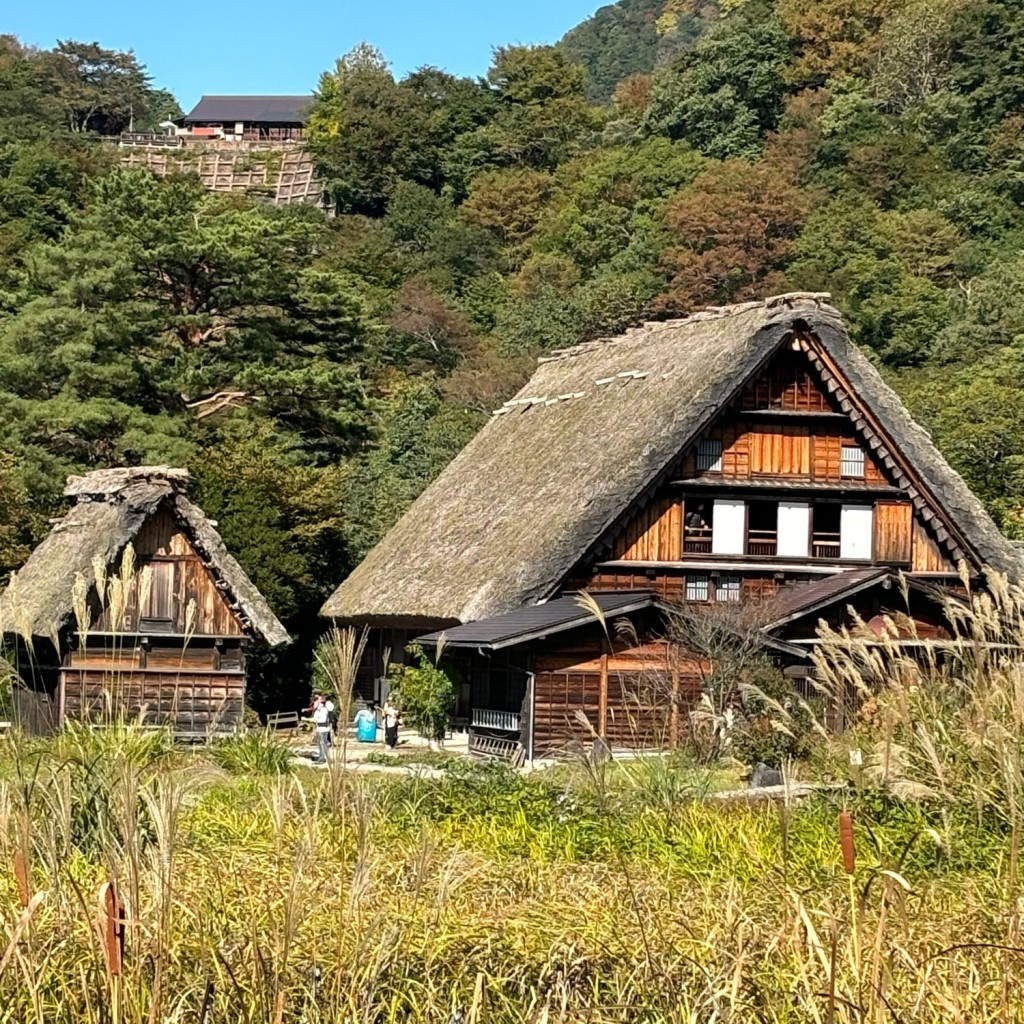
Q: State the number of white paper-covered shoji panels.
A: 3